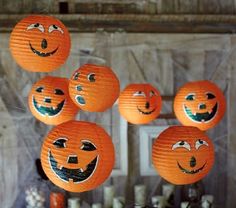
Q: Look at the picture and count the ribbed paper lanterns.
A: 7